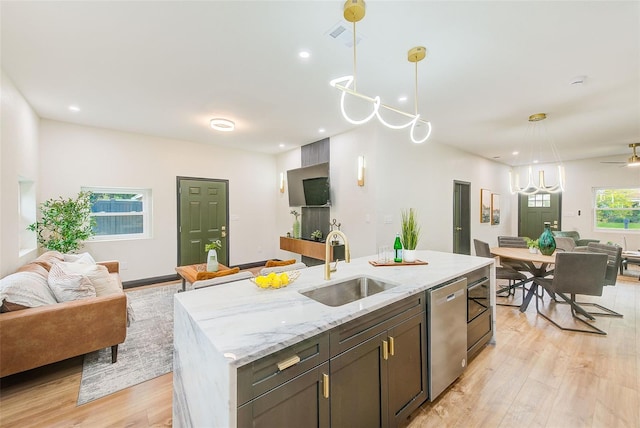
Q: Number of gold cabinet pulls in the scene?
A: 4